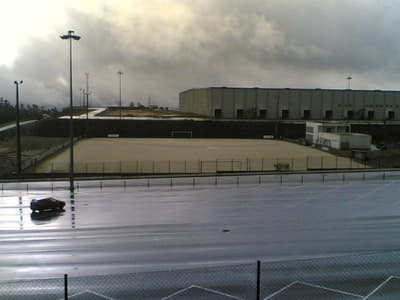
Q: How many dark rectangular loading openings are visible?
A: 9